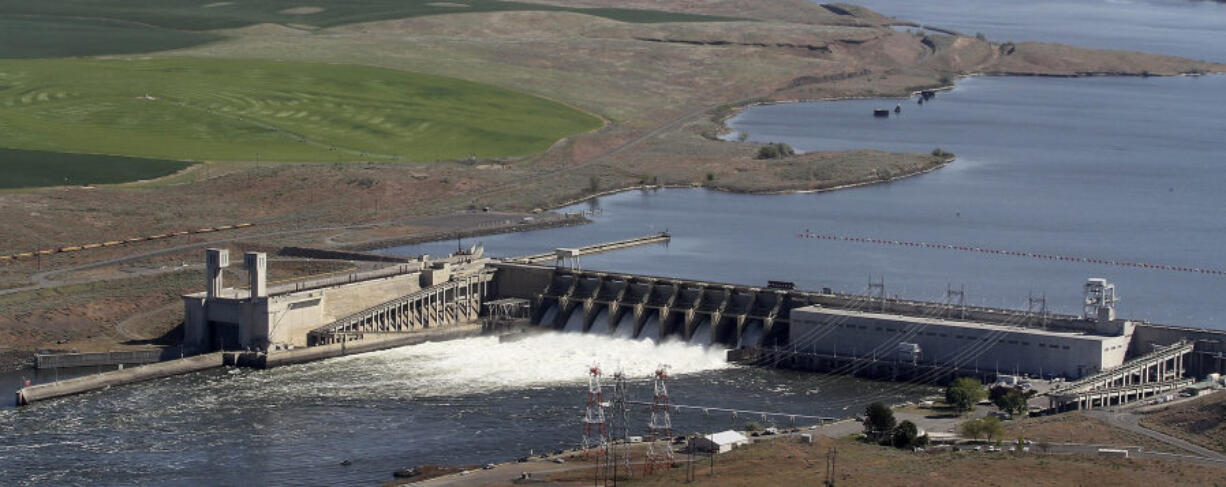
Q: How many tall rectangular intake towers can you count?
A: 2